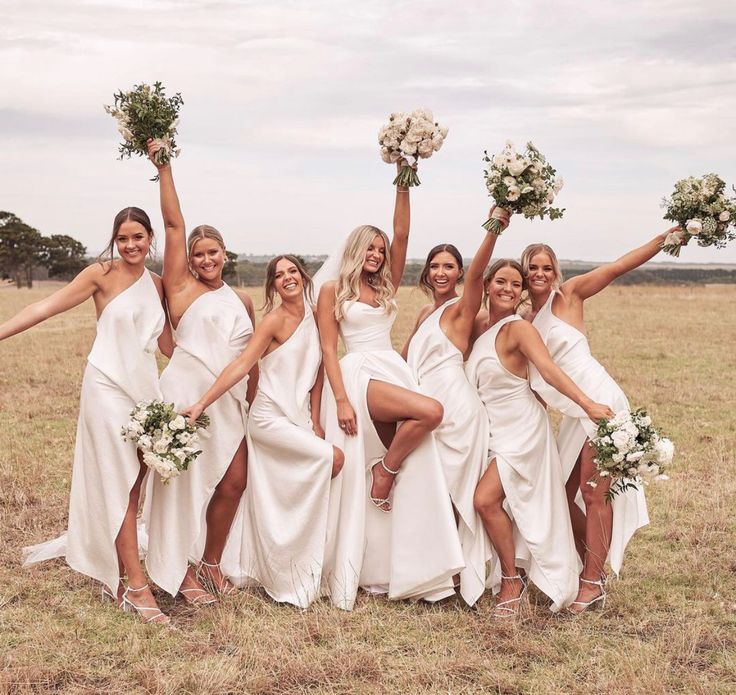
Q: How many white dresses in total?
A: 7